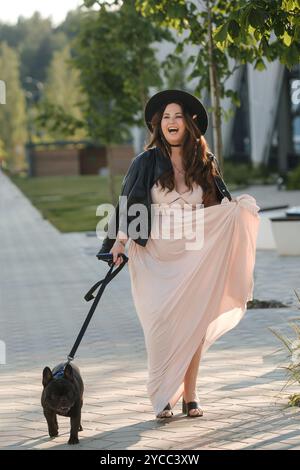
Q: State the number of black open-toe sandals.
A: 2